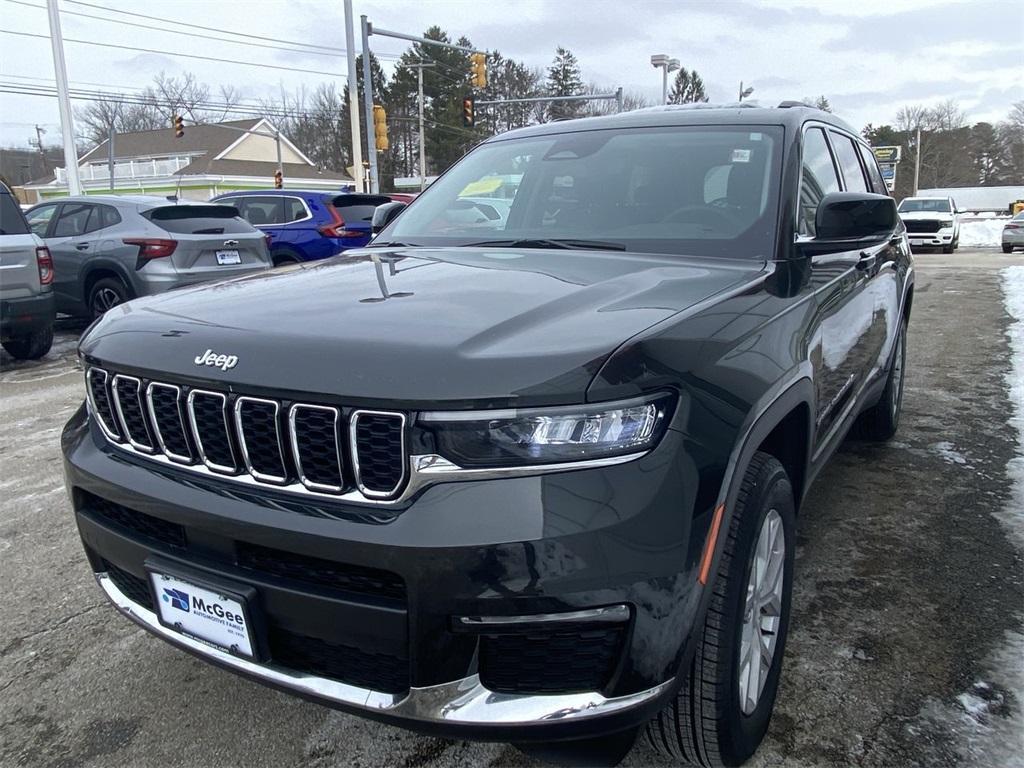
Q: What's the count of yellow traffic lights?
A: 2